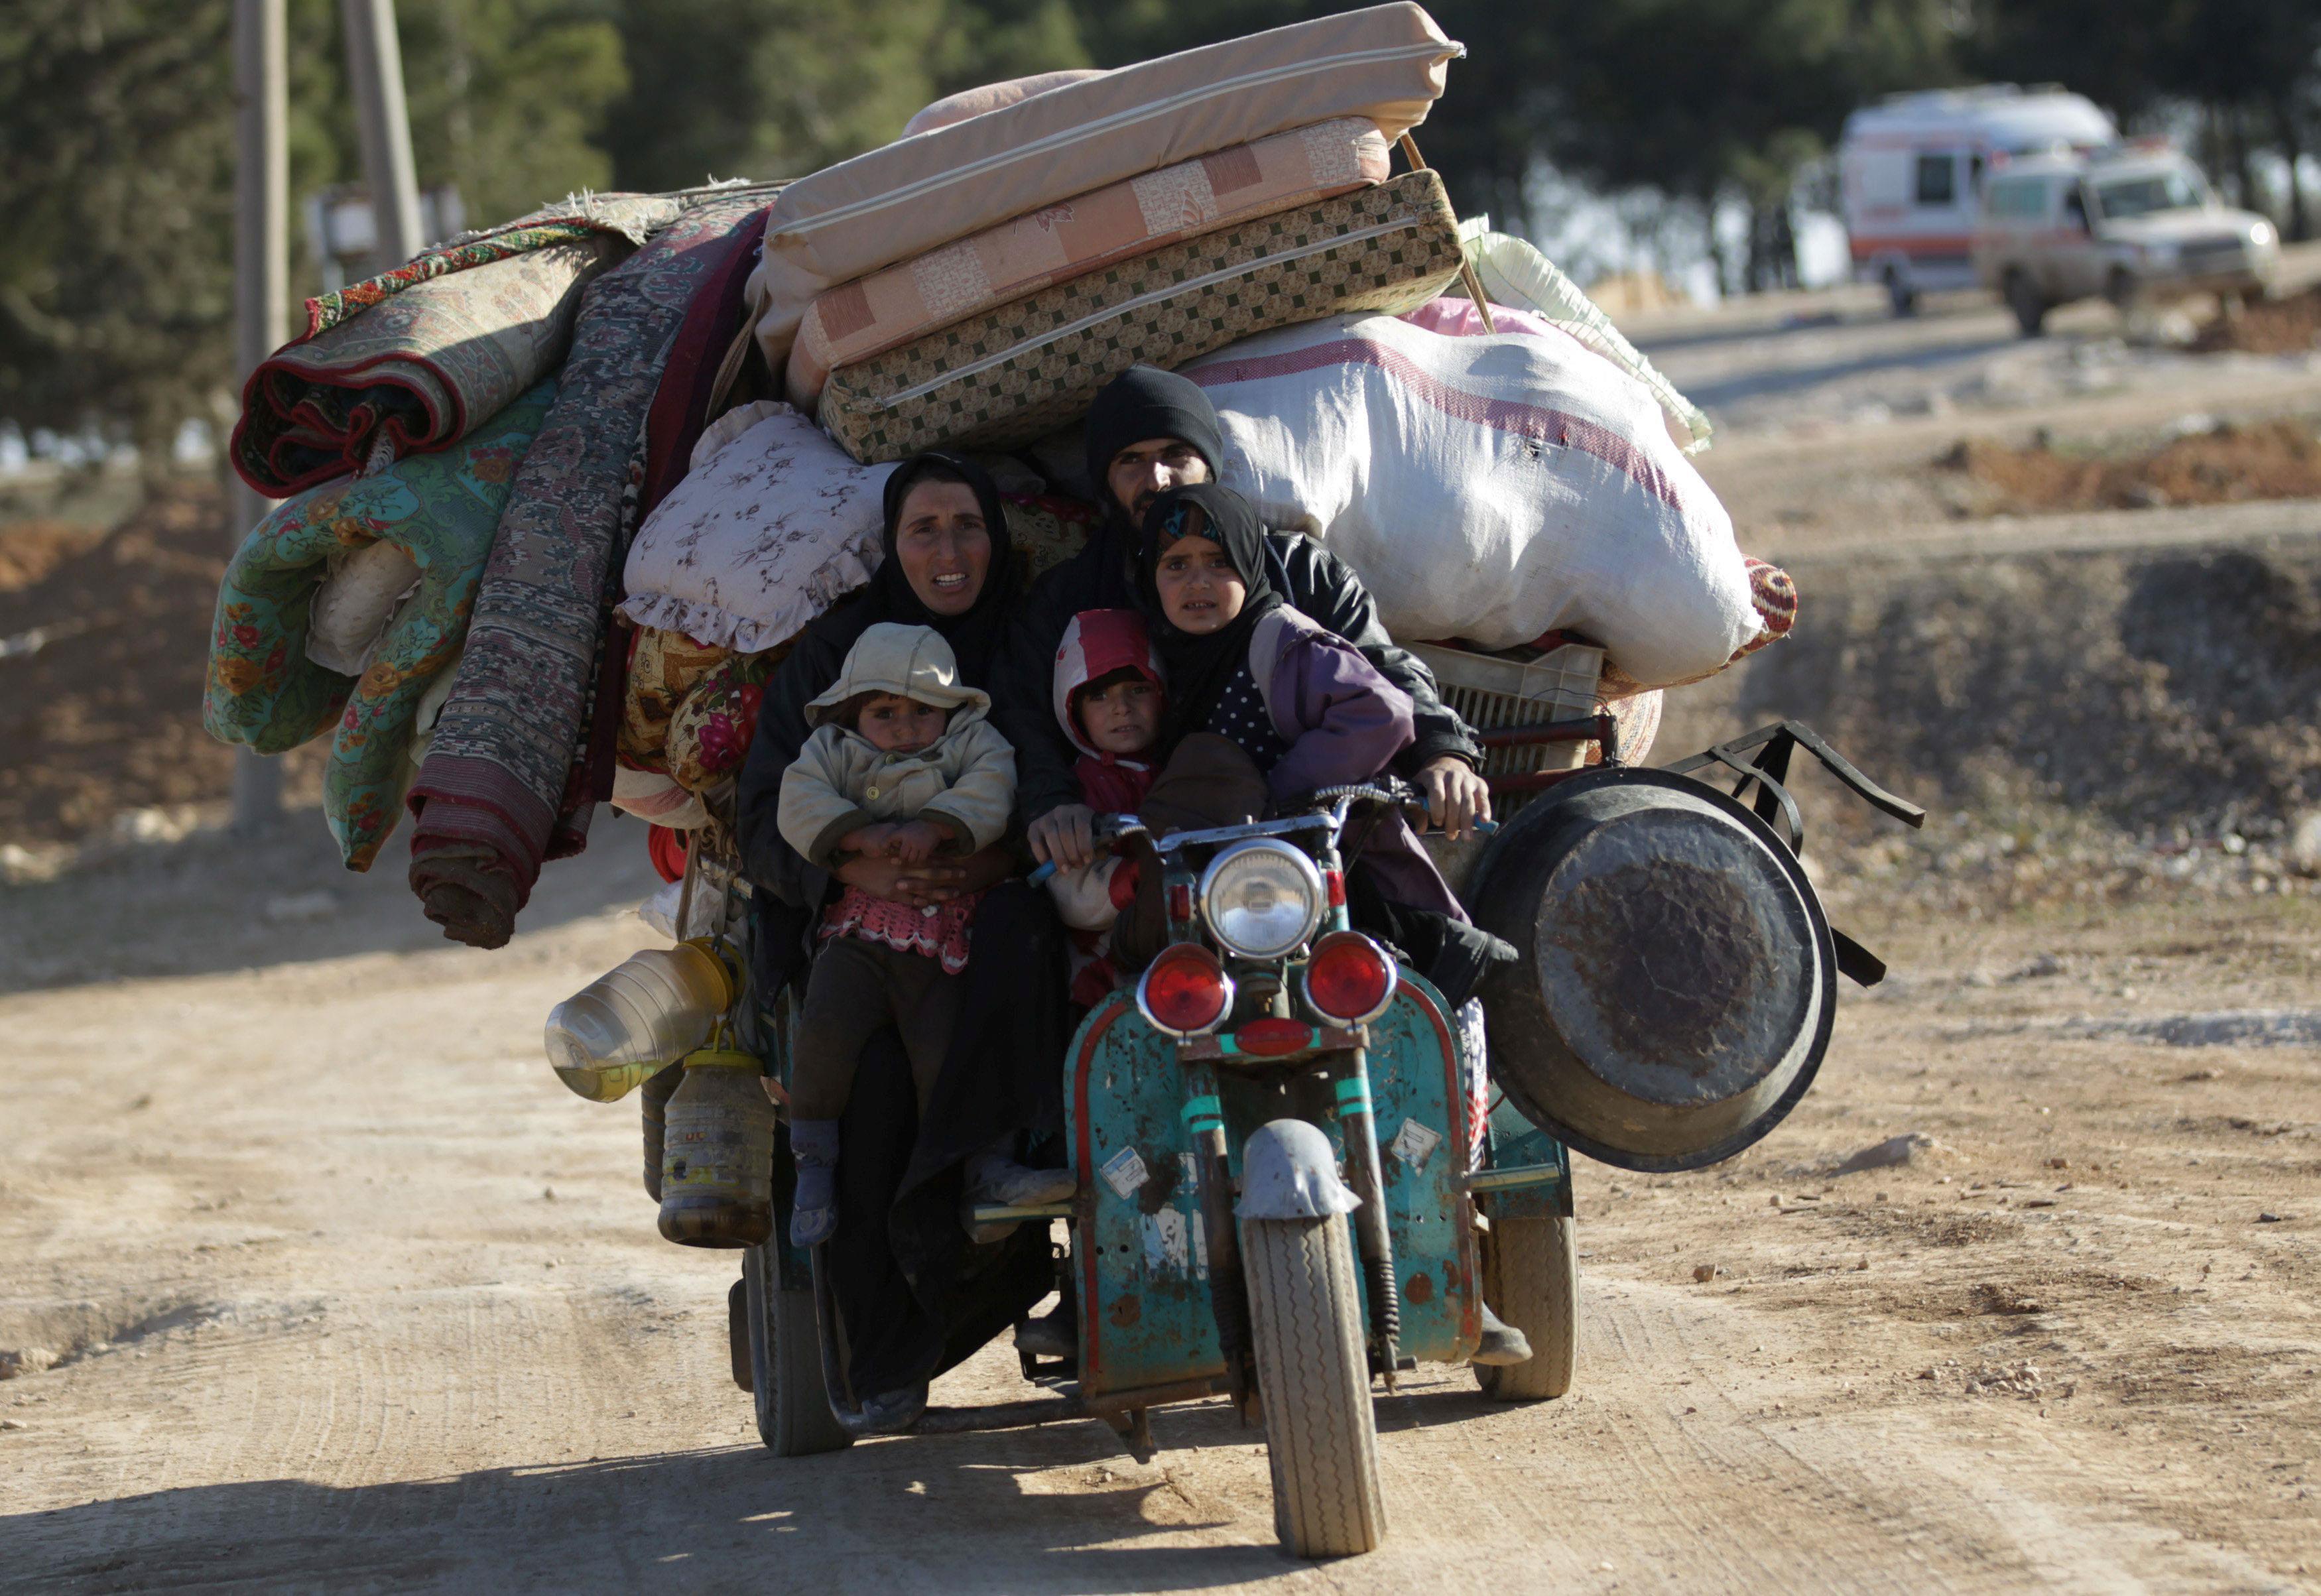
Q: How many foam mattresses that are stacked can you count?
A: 3